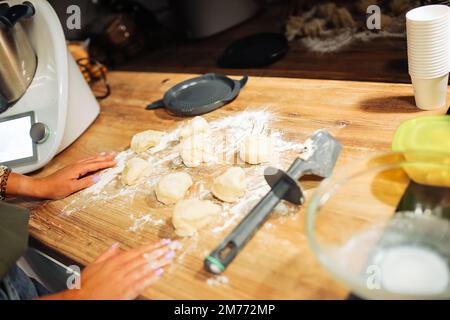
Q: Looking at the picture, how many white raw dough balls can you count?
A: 8